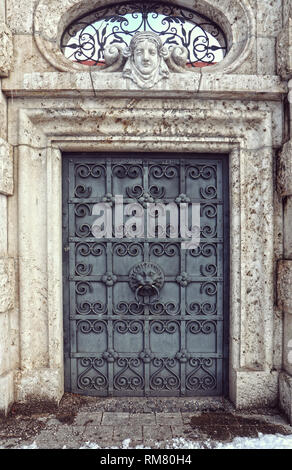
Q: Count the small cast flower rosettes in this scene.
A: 8